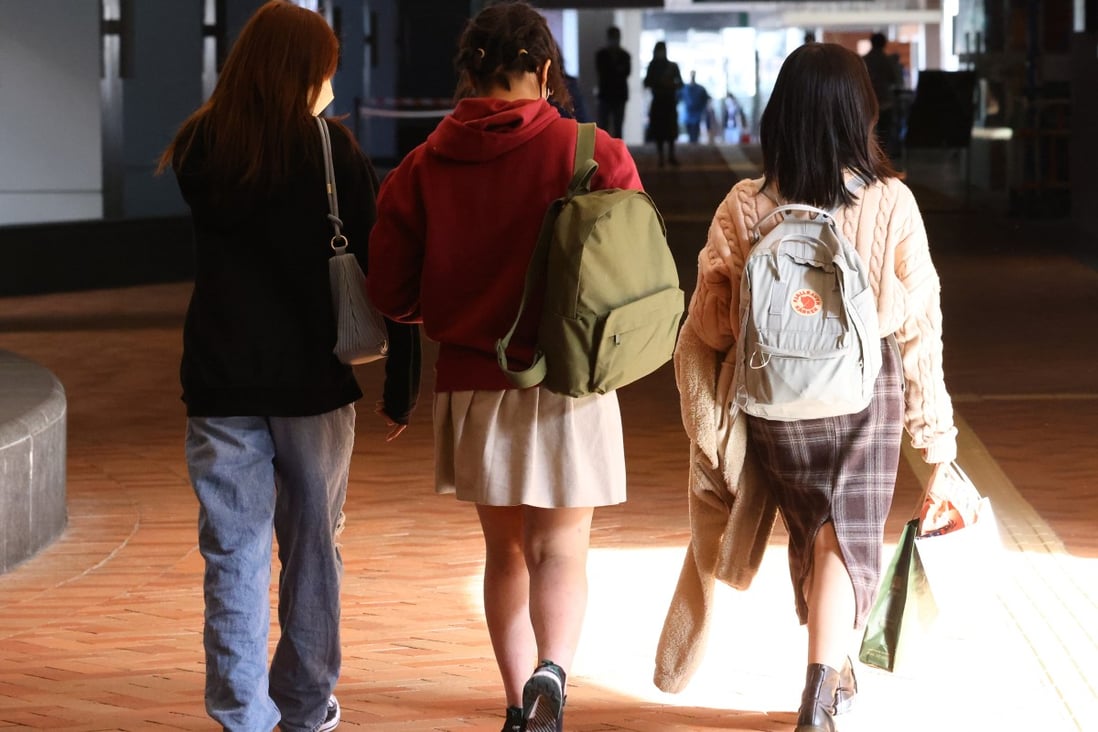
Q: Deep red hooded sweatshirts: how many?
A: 1